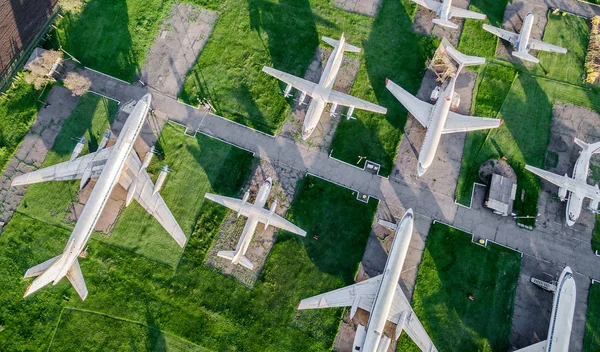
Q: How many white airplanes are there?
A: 9